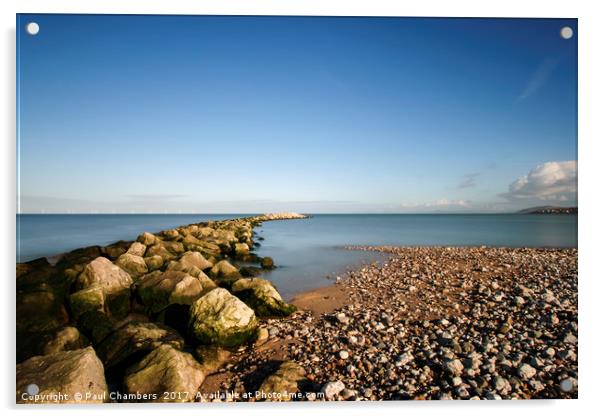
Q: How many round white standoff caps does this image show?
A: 4